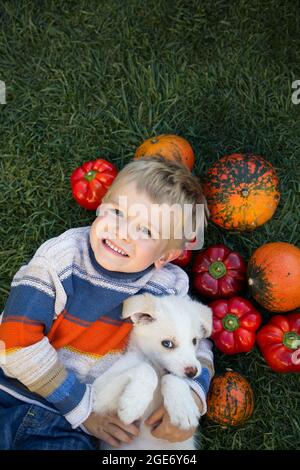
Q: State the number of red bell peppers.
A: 5